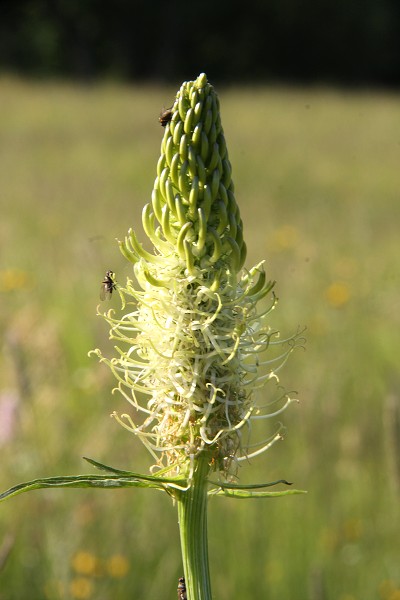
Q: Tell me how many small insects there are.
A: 3